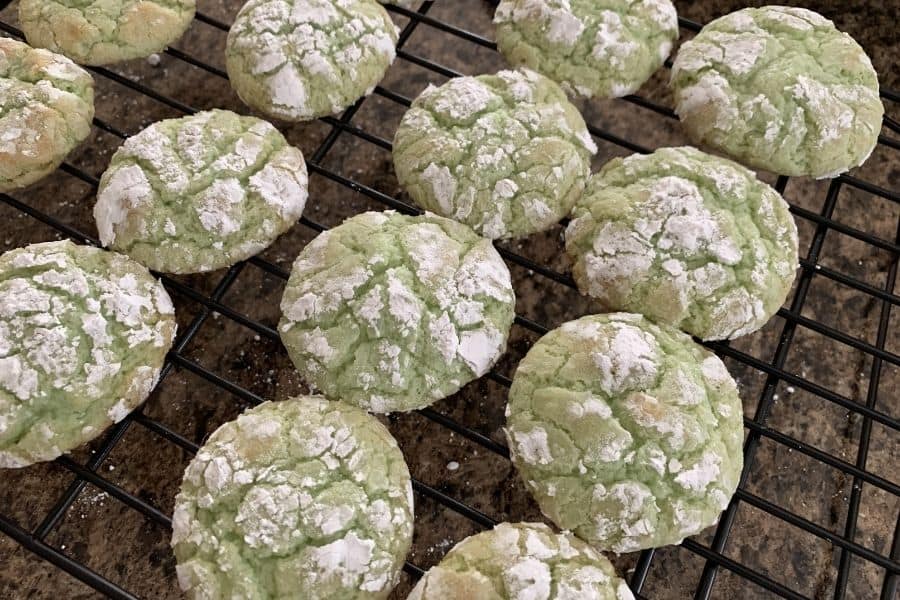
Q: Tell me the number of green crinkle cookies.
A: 13